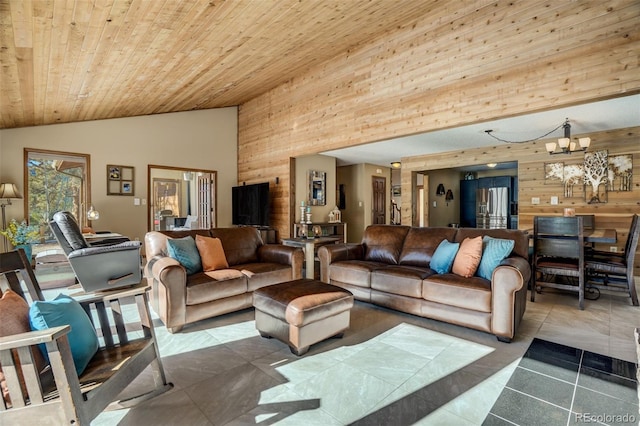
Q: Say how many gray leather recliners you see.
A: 1